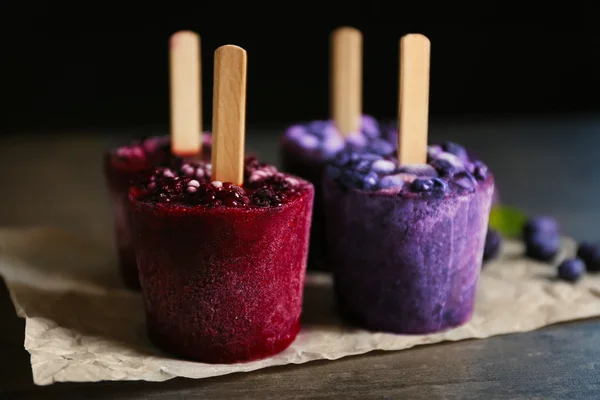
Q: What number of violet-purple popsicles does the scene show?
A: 2